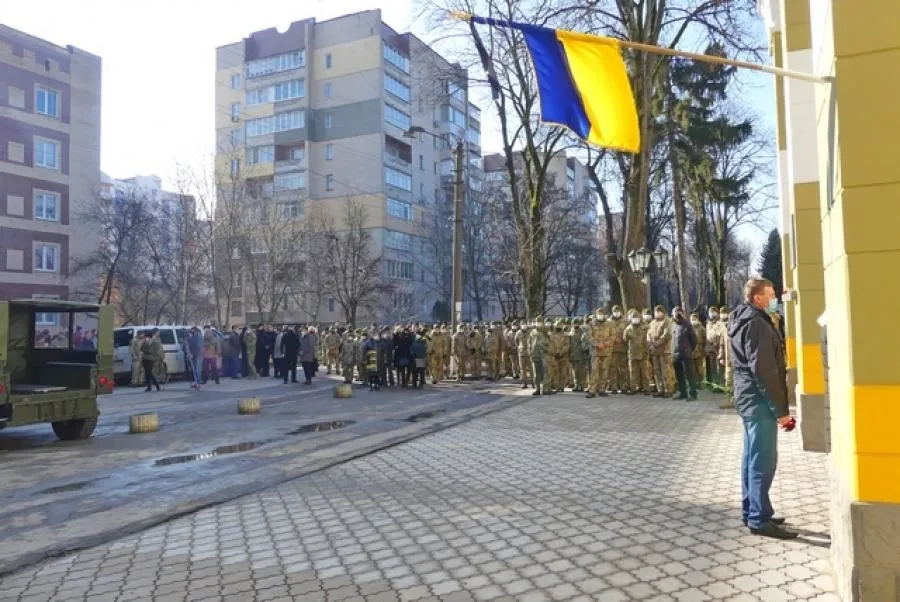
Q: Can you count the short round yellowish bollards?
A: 3